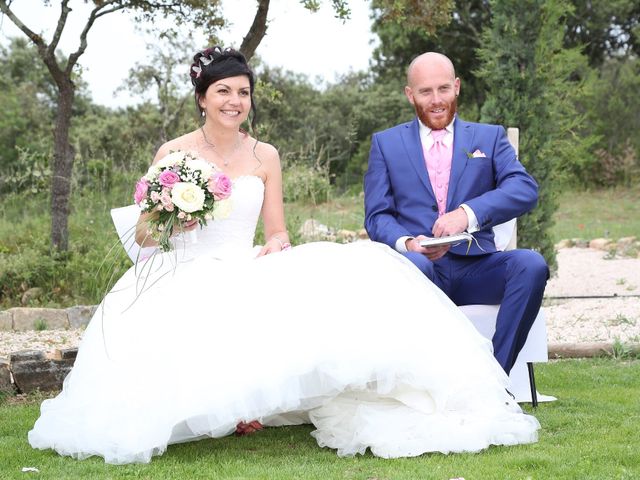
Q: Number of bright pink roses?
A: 3